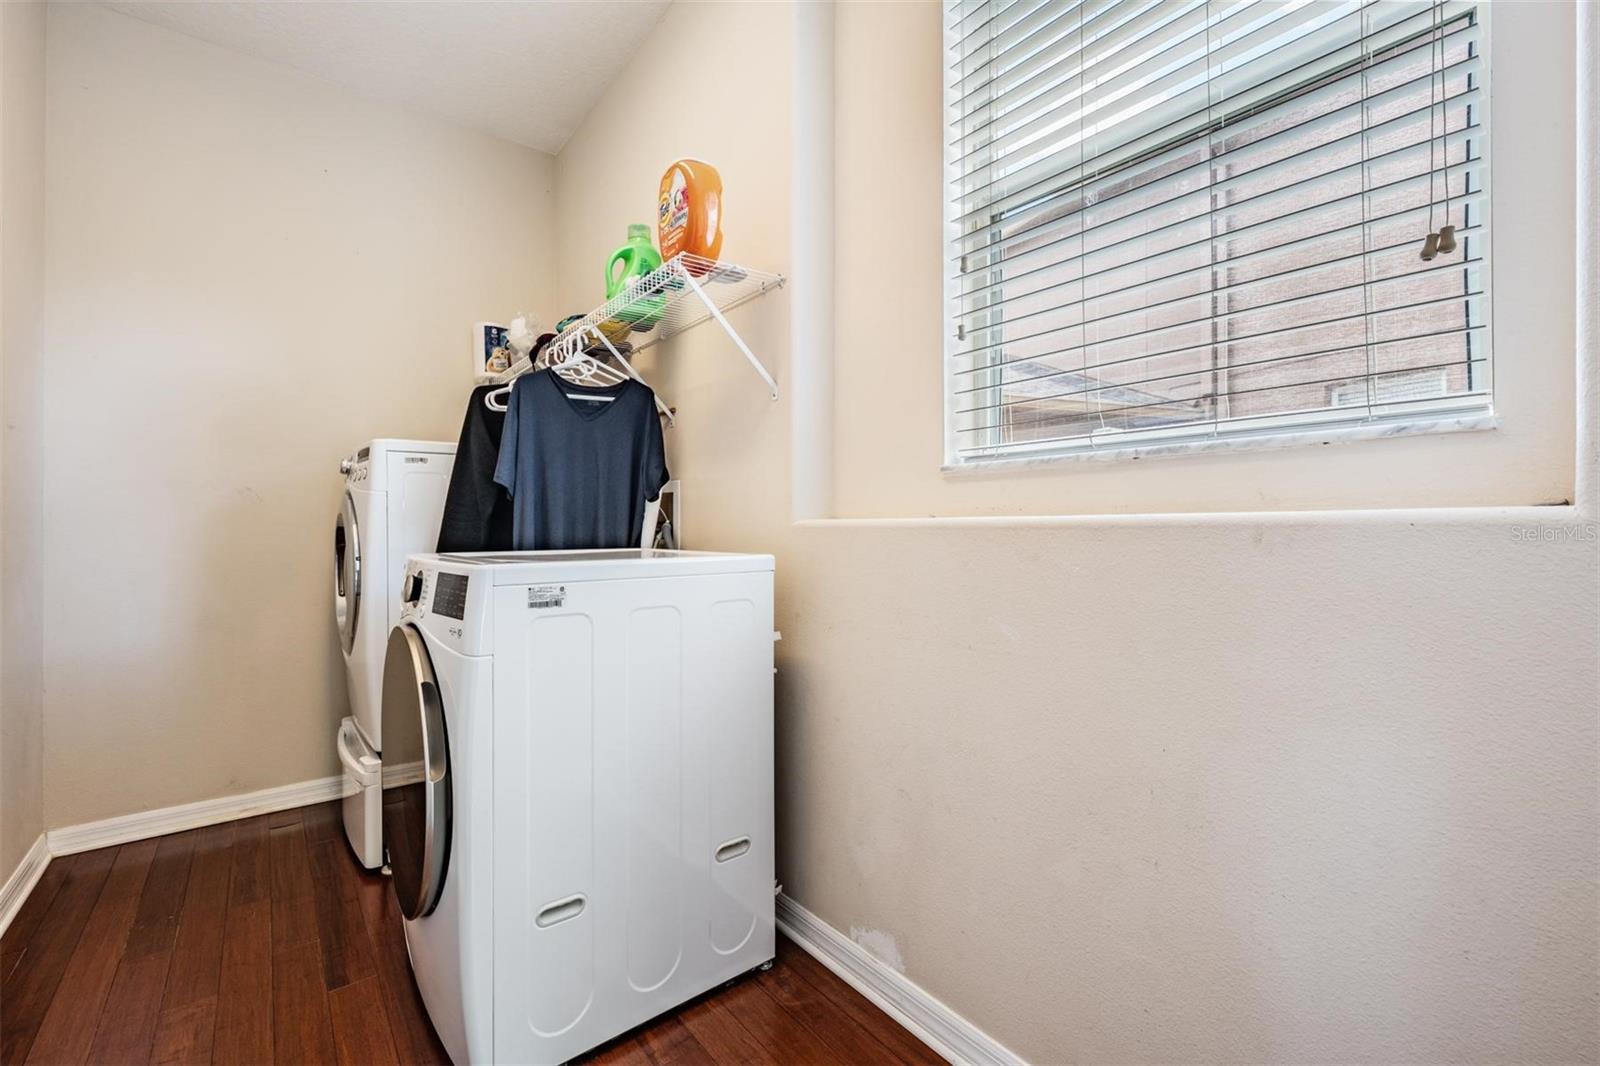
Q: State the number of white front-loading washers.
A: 2